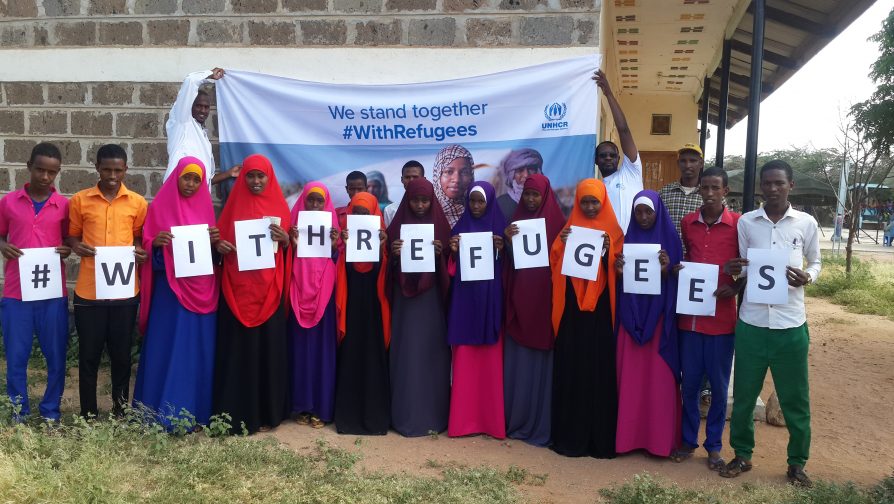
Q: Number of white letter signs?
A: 13